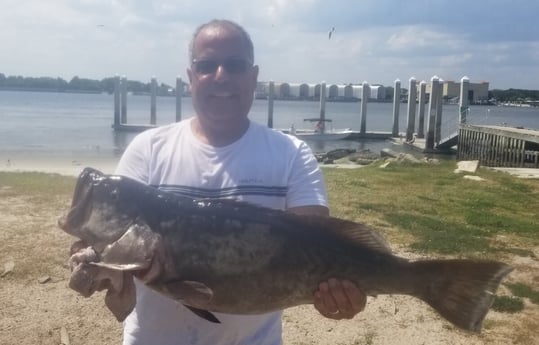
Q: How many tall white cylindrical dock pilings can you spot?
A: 13